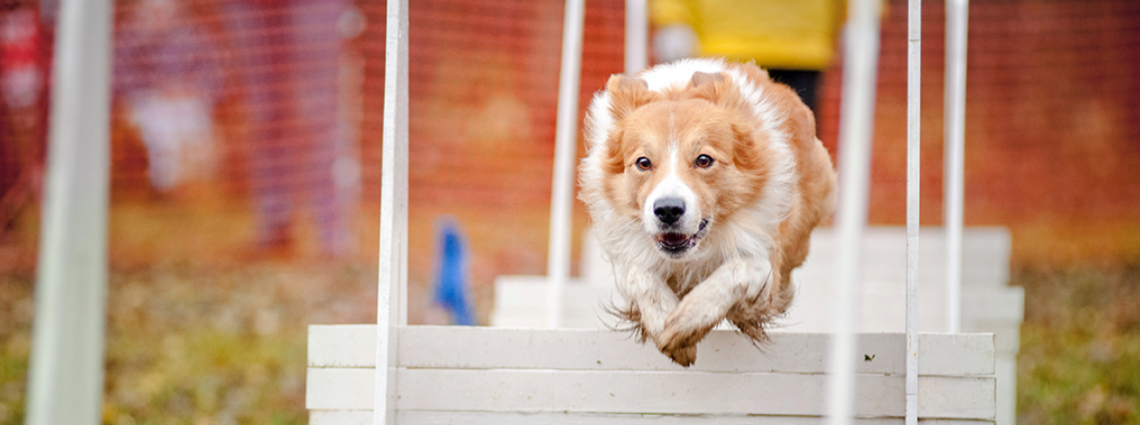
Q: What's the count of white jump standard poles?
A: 7